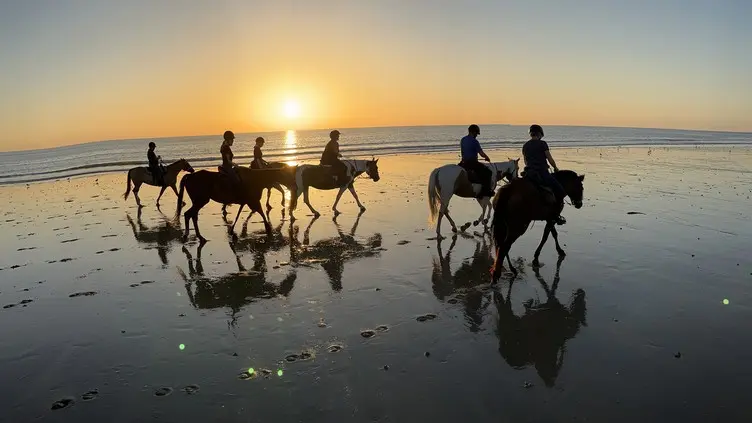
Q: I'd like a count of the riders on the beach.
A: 6